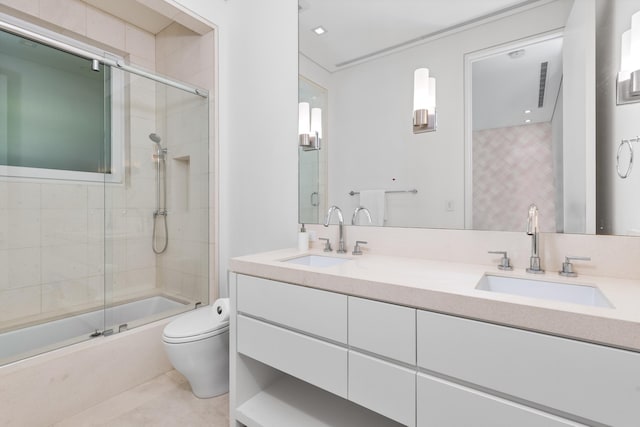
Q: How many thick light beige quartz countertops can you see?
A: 1